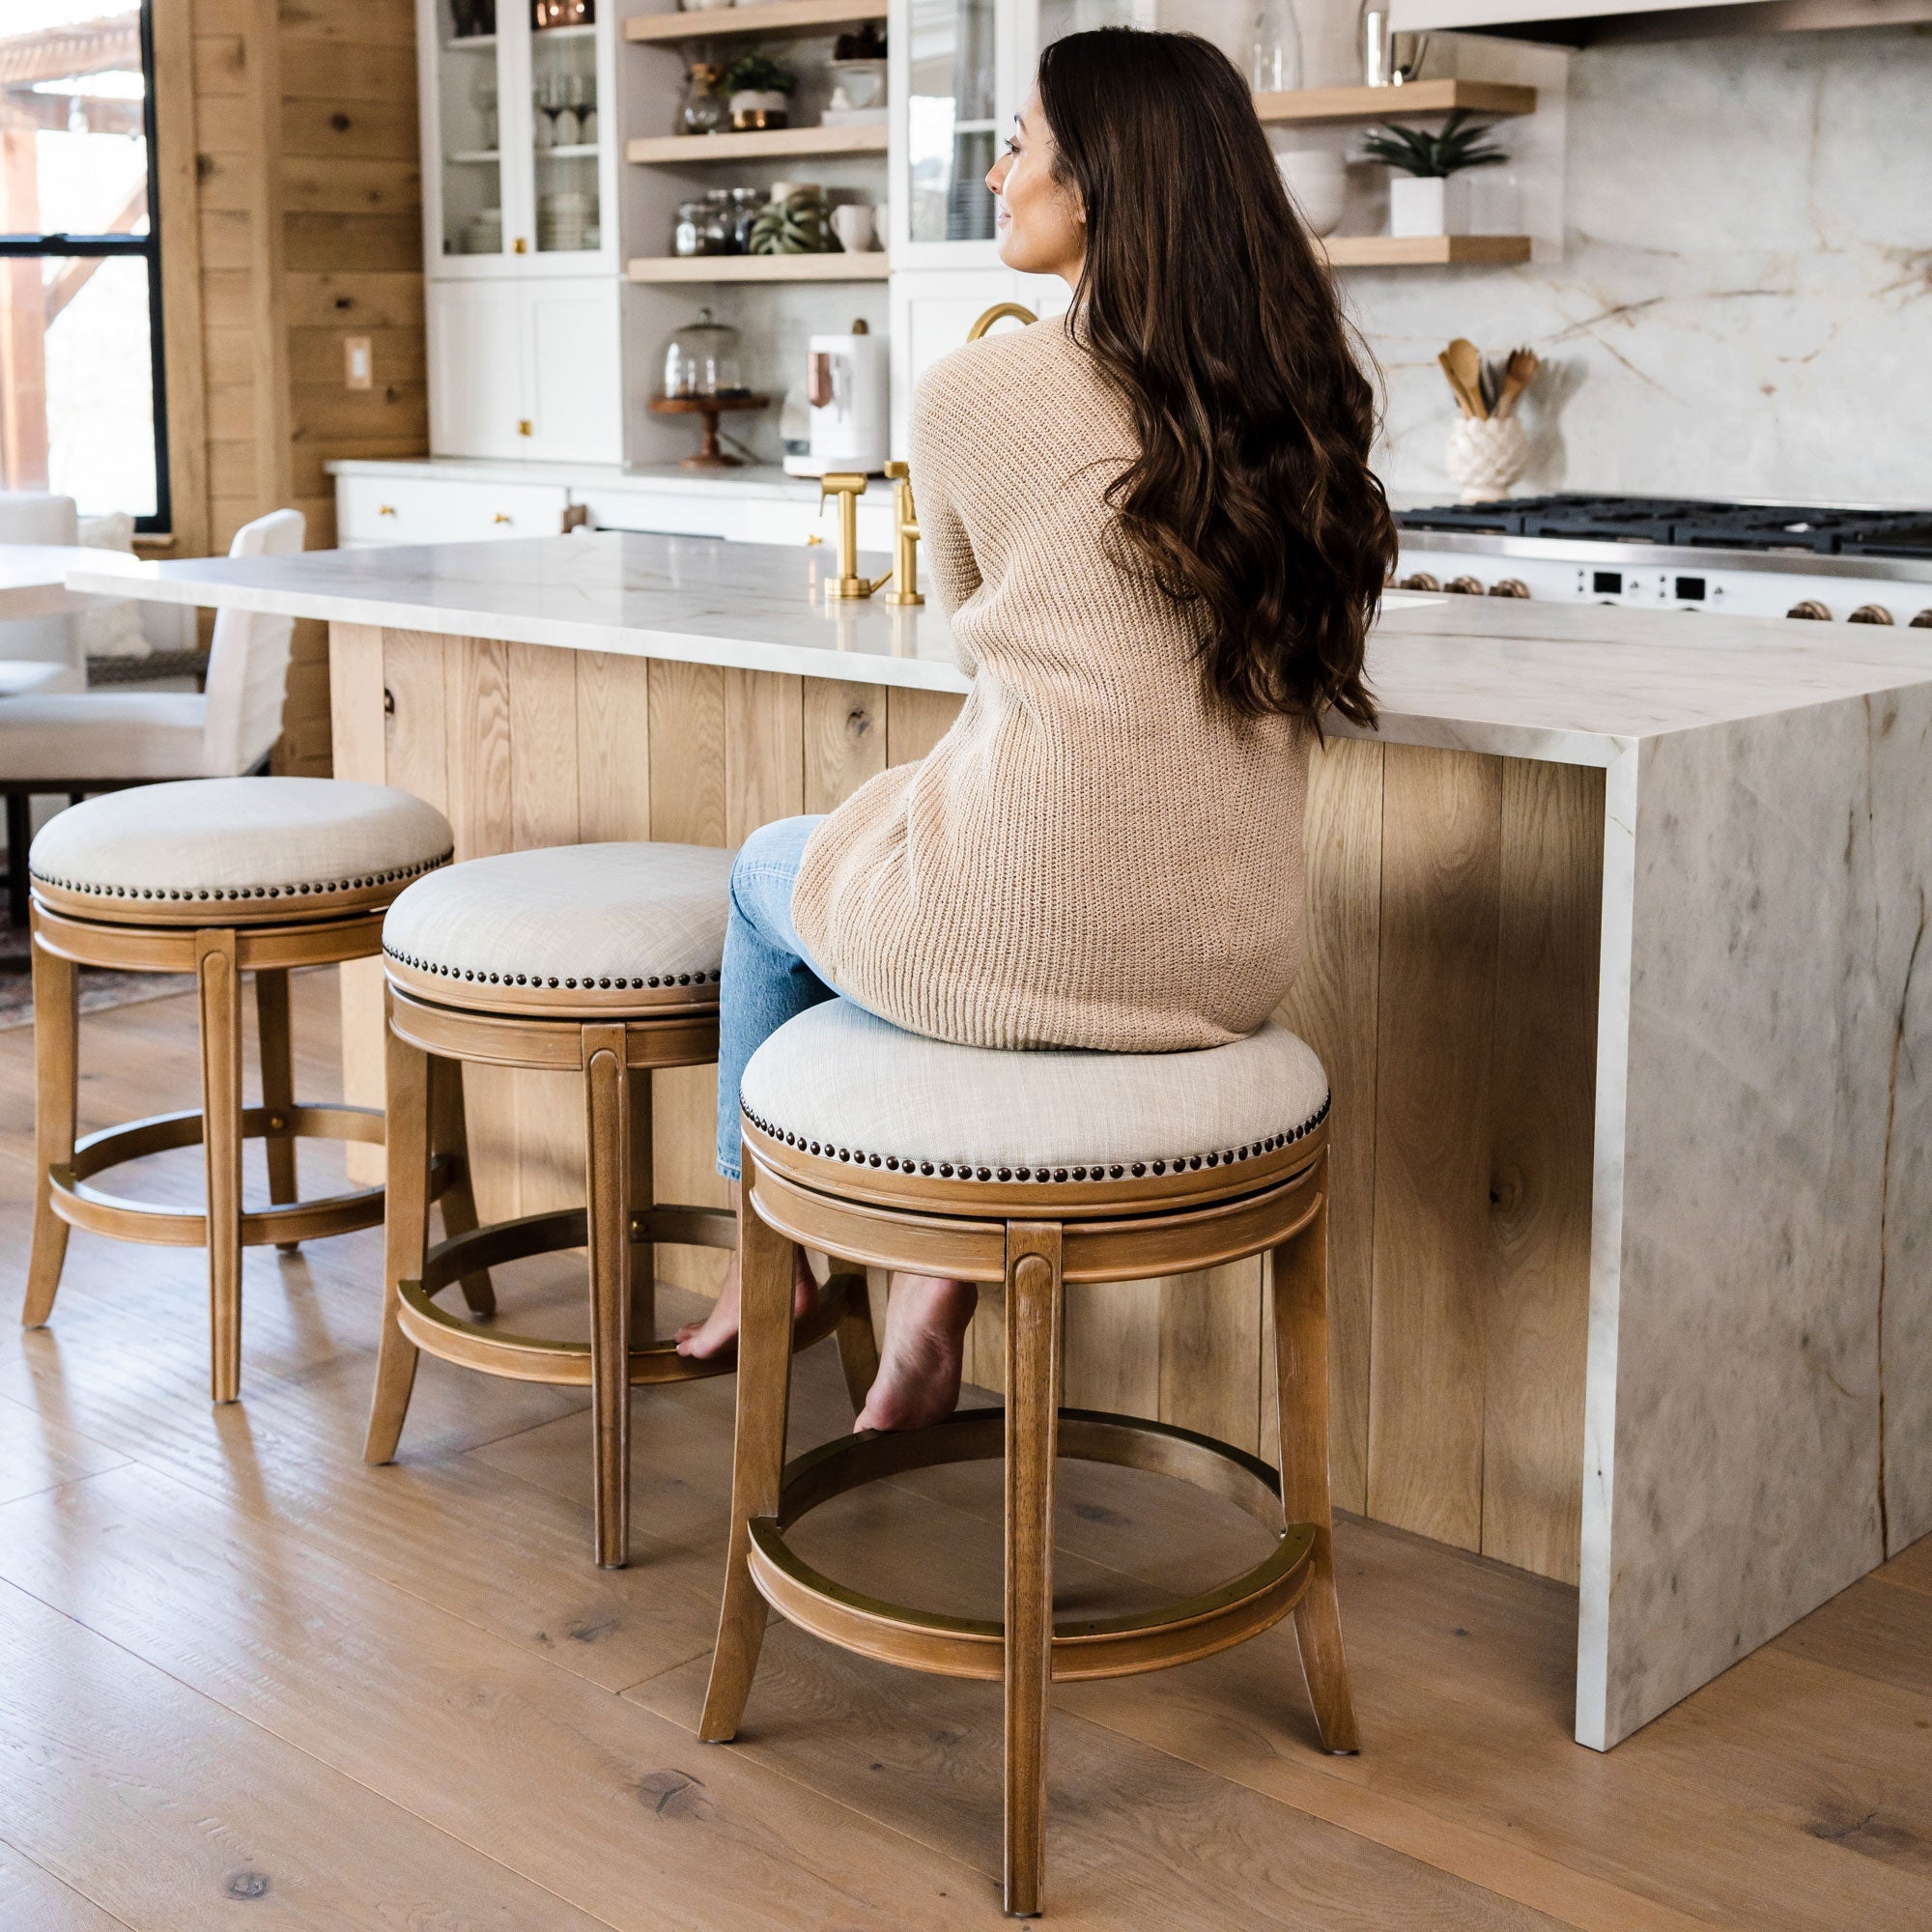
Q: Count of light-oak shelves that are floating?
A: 5